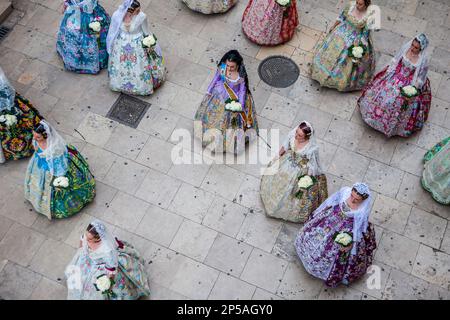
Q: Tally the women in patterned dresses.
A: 13